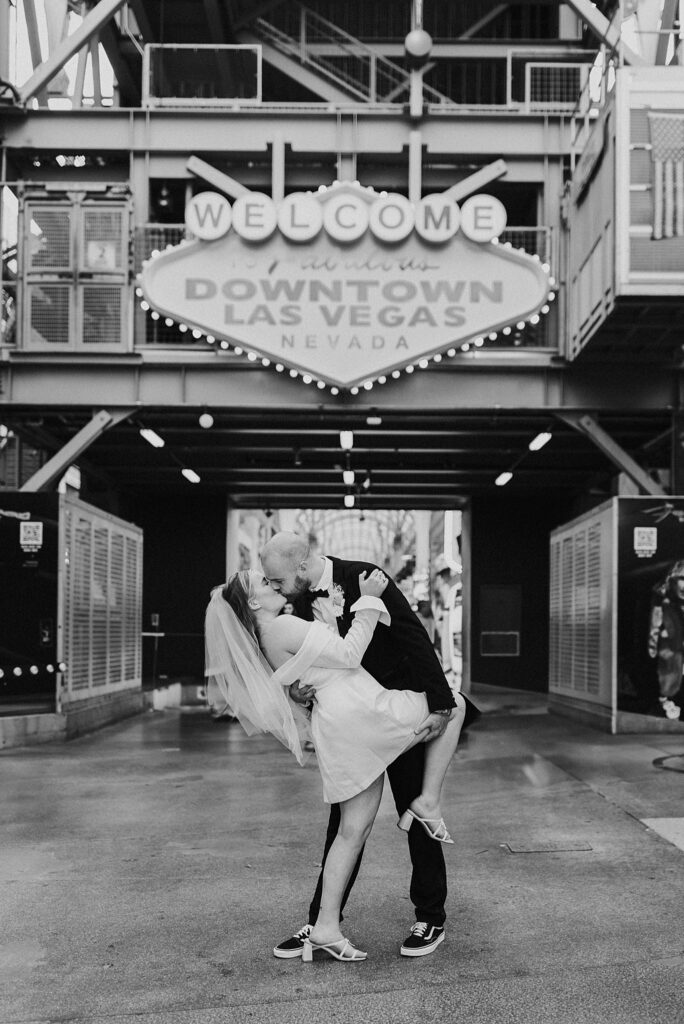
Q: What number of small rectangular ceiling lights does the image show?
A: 7